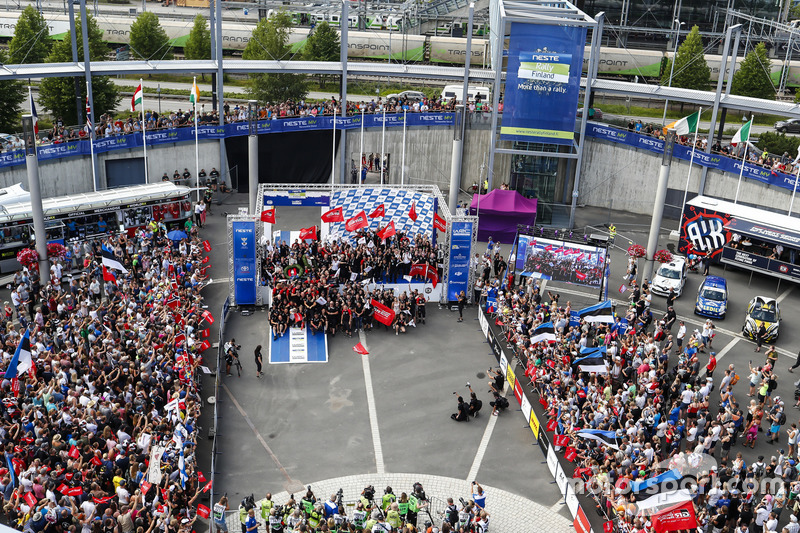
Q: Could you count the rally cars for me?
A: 3